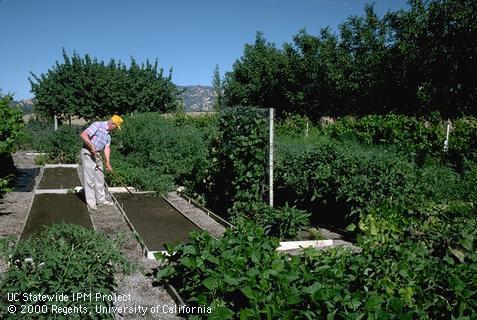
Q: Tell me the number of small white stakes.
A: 3